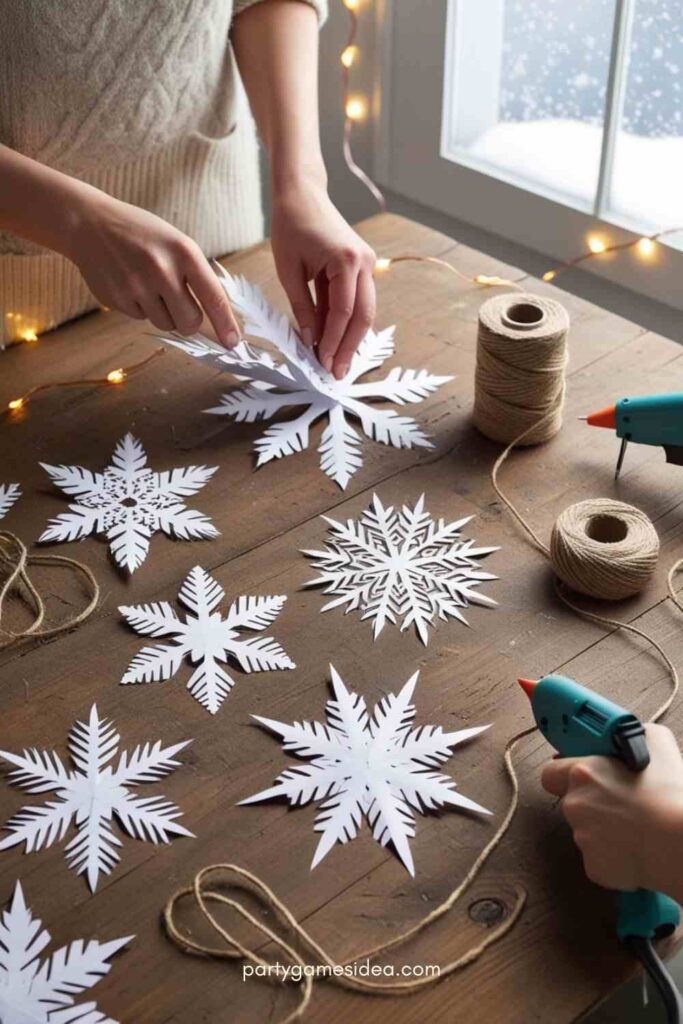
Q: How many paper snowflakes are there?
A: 8